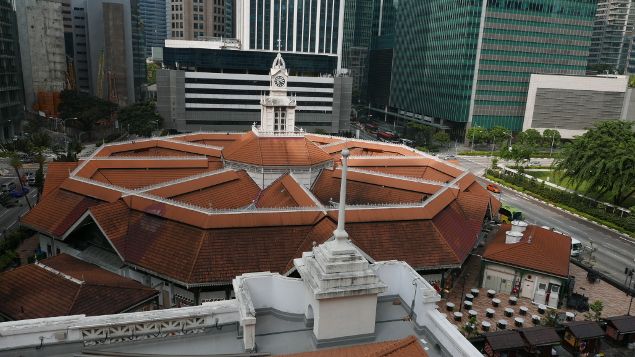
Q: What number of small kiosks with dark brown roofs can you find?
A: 4